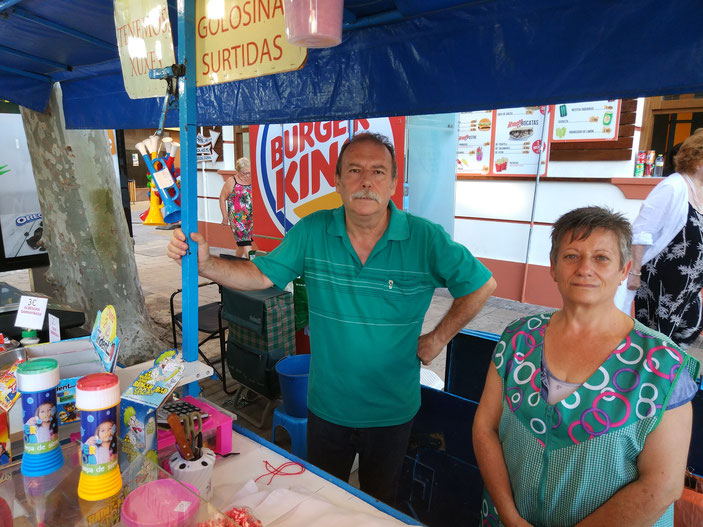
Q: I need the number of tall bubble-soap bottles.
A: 2